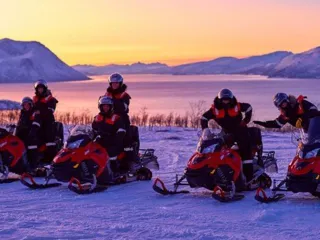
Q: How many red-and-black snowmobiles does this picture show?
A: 4